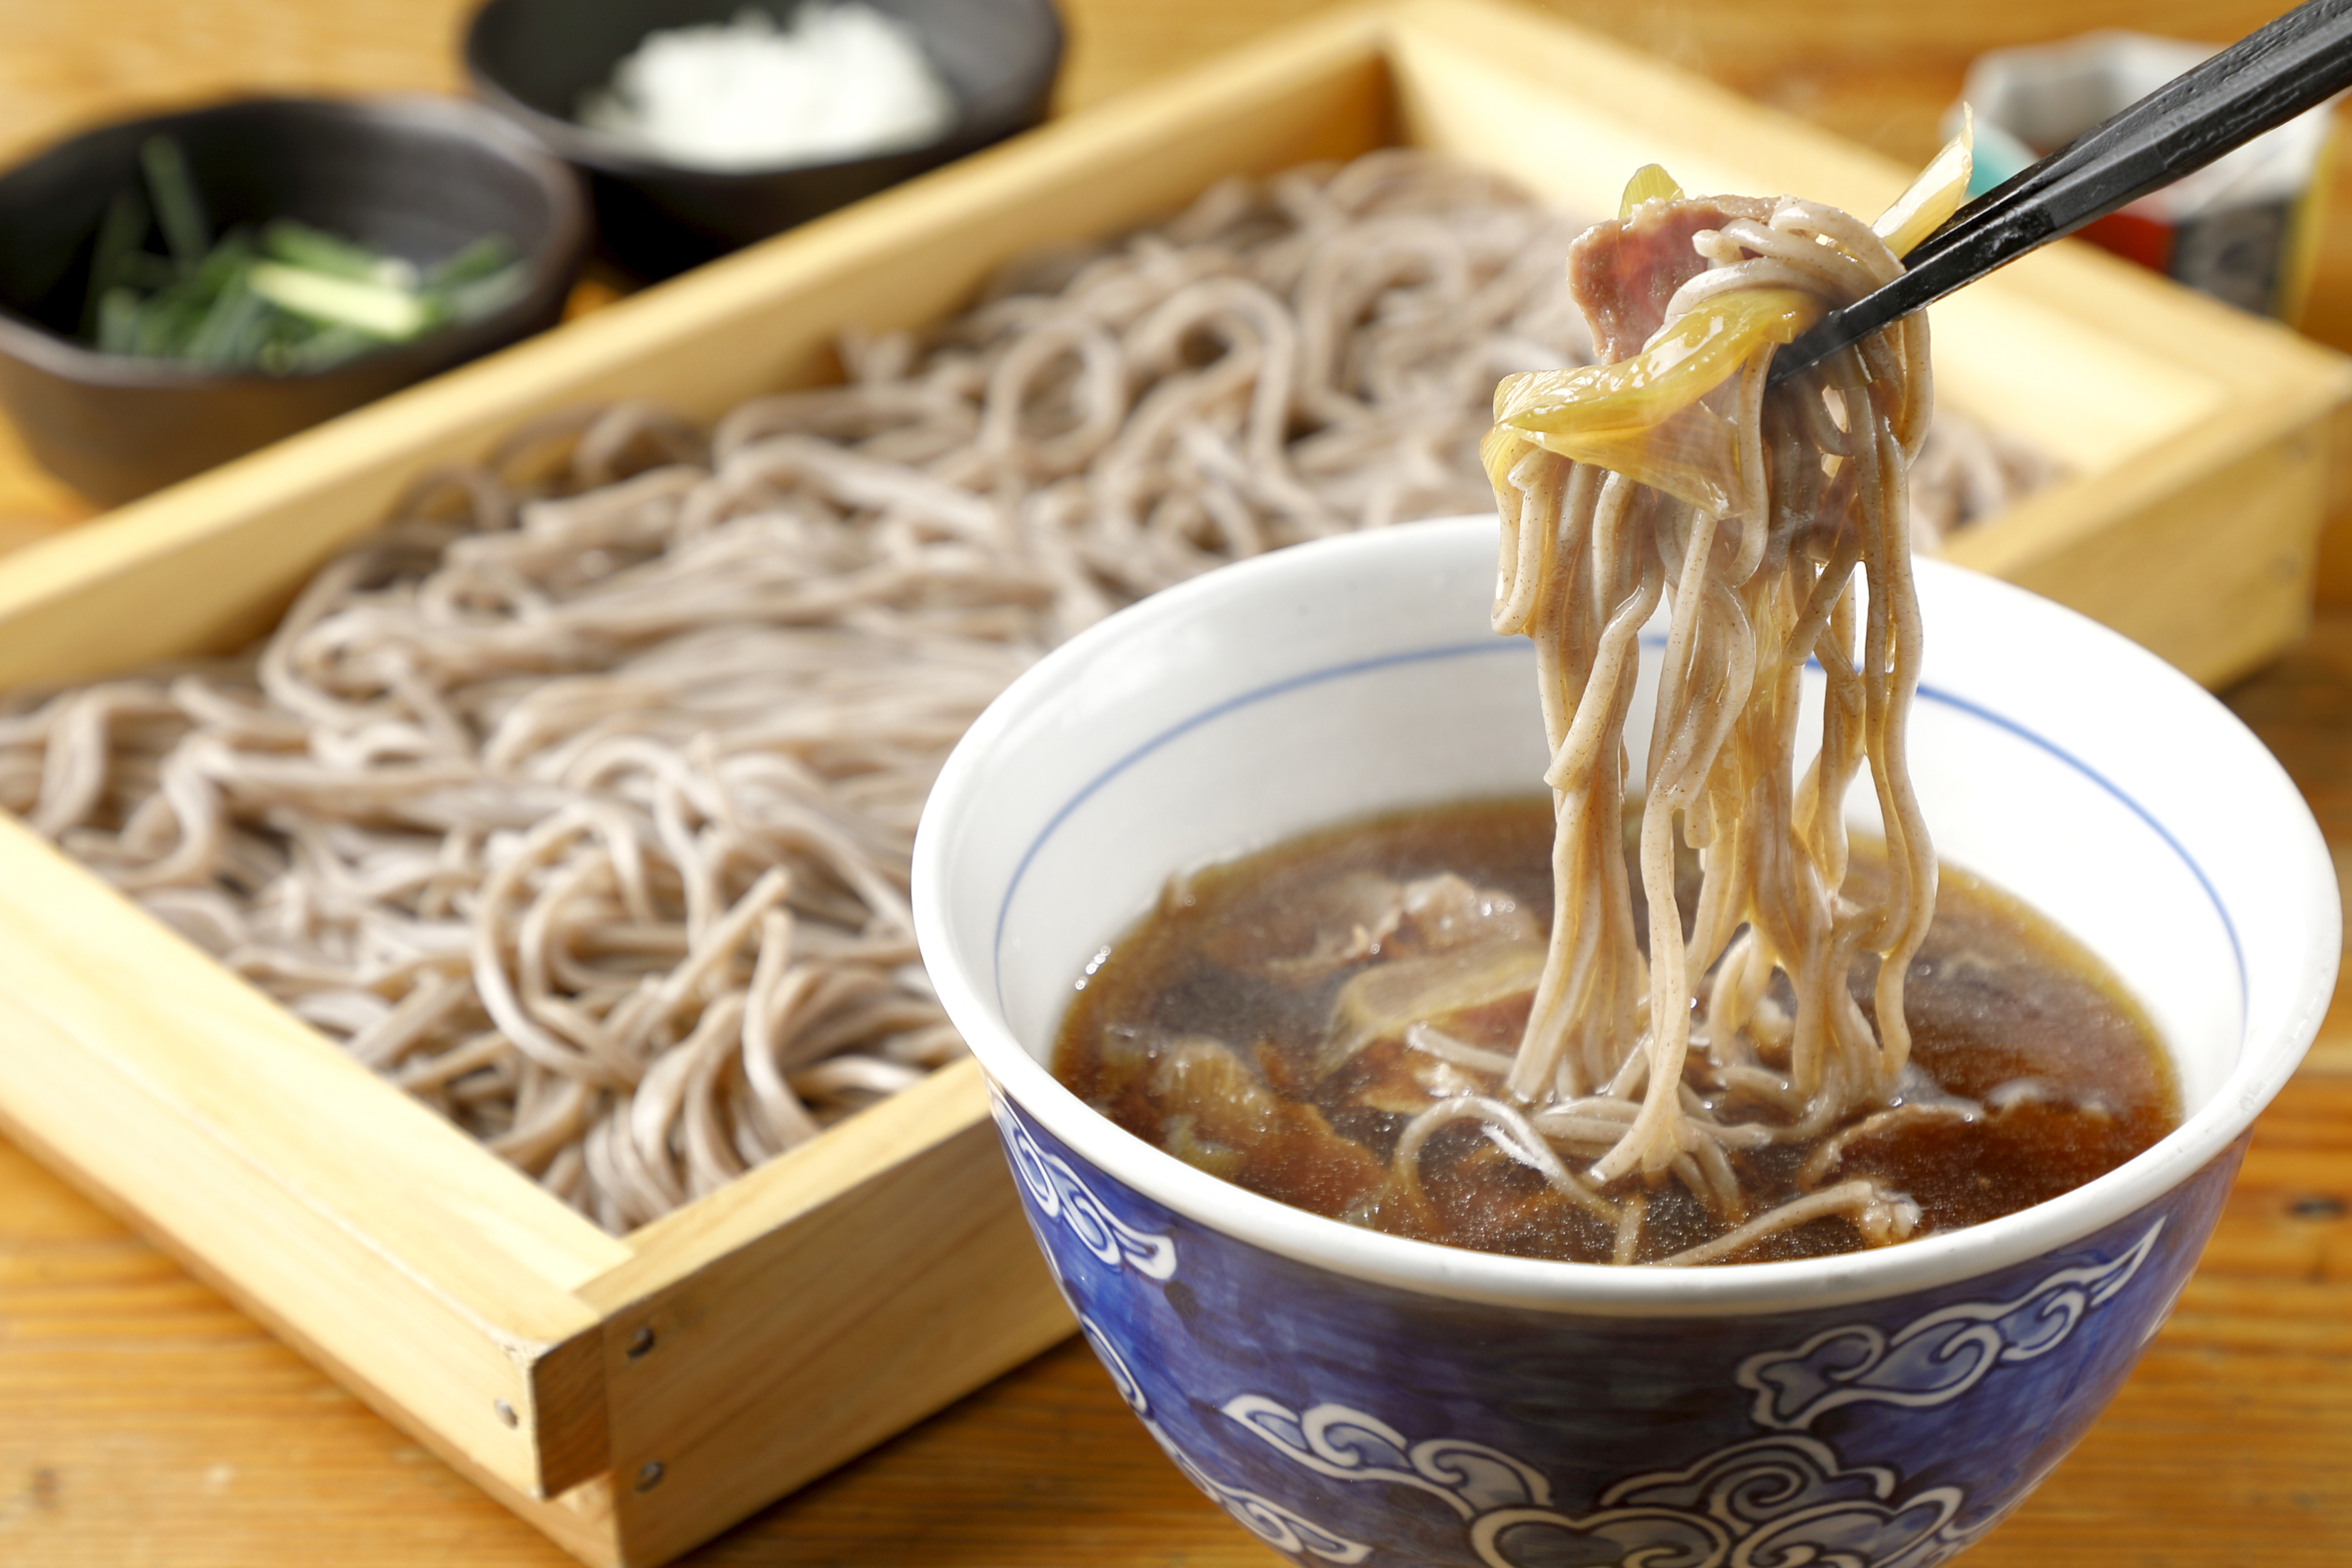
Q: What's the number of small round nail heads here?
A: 3